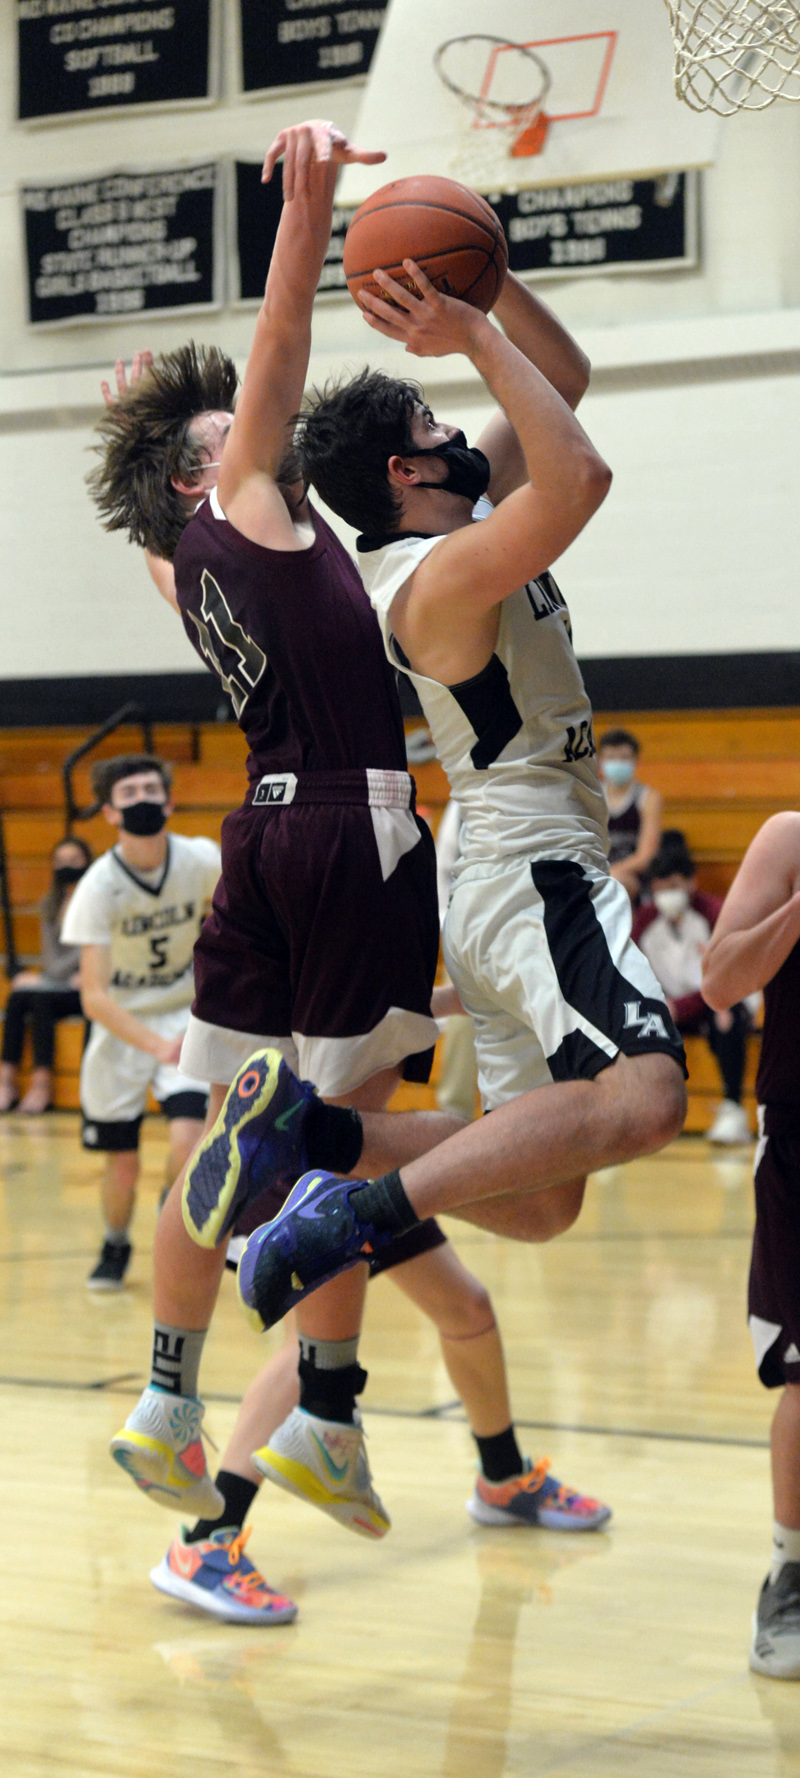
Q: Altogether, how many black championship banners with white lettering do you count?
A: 5